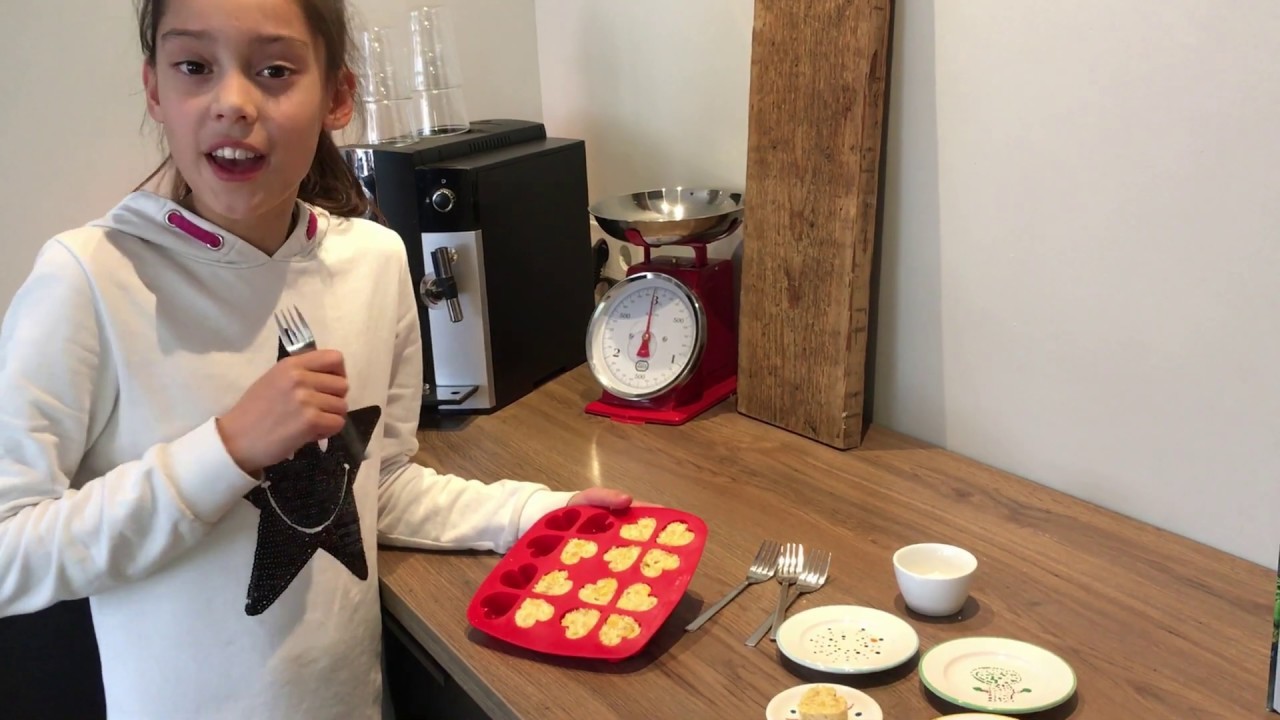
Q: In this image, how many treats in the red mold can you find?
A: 11